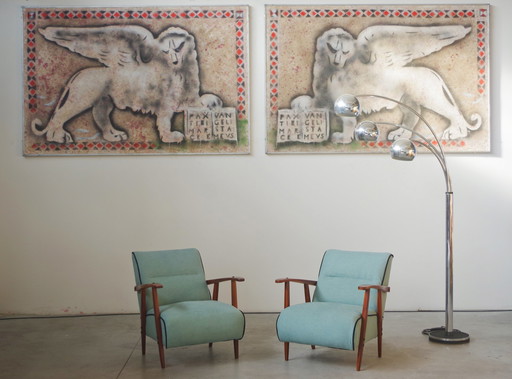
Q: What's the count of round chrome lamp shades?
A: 3